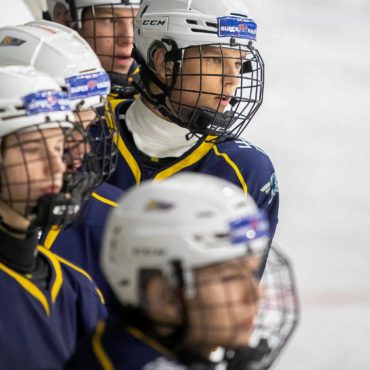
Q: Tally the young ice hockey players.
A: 5